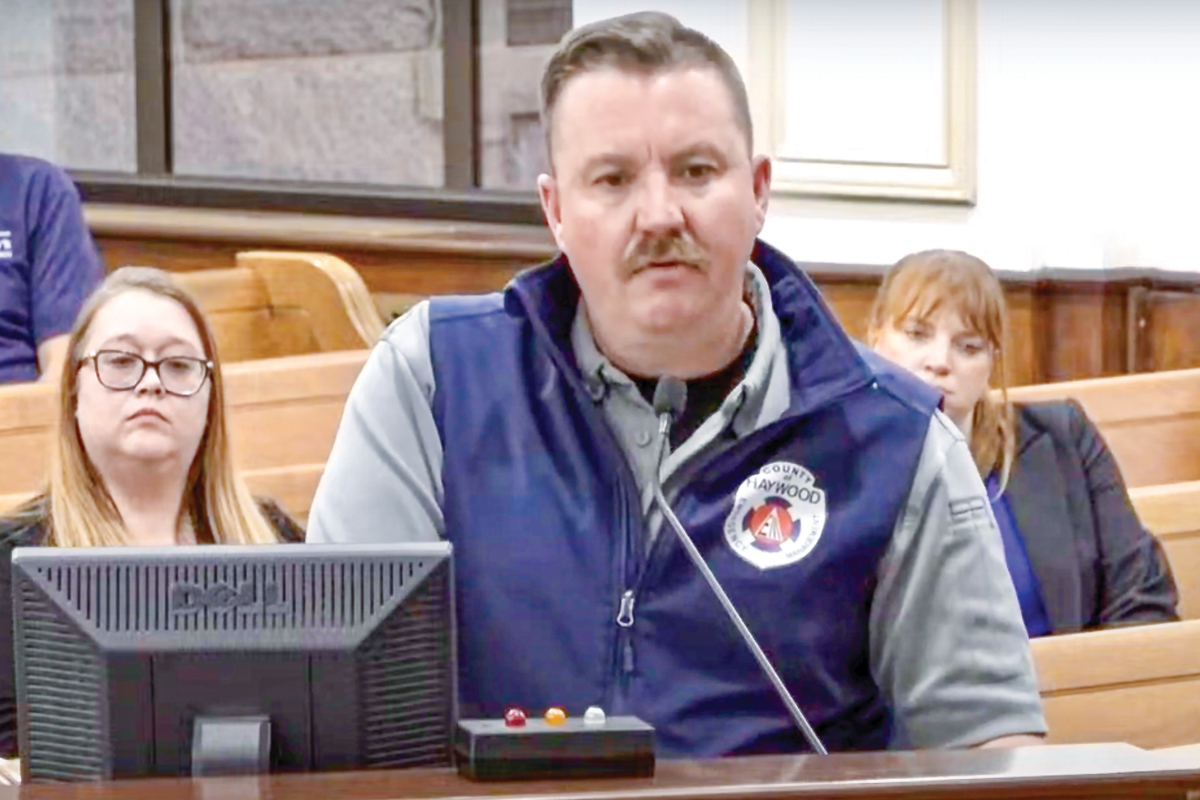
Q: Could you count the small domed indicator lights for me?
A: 3